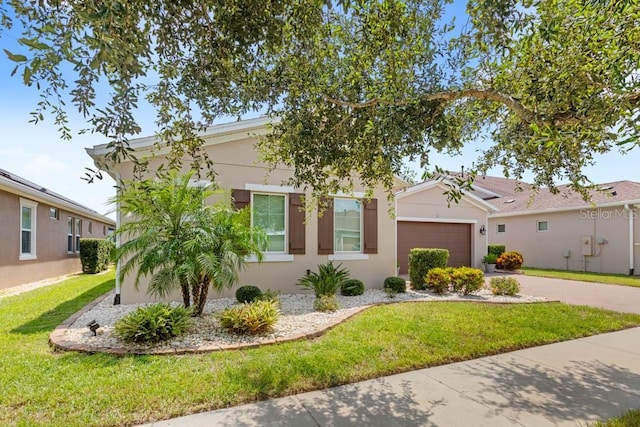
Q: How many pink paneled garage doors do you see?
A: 0